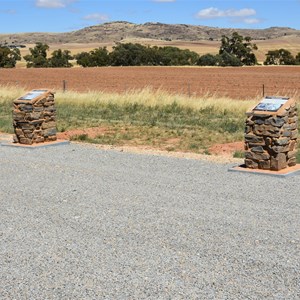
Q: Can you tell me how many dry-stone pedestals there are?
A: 2